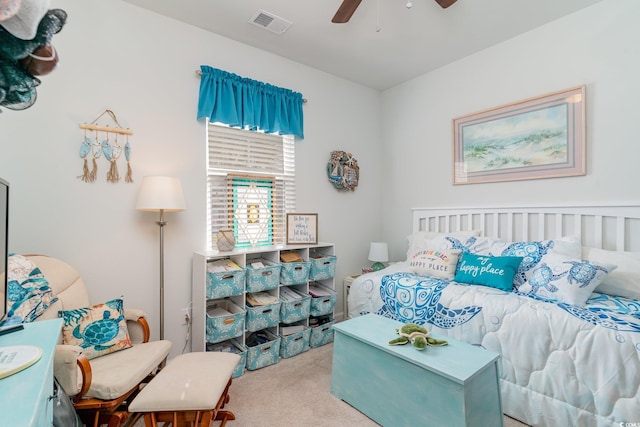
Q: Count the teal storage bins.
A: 12